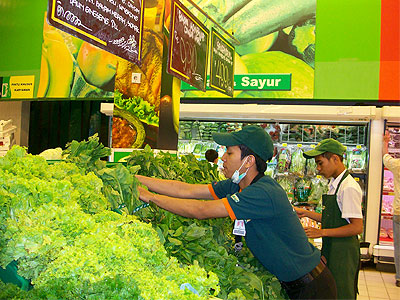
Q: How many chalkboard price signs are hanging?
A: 3